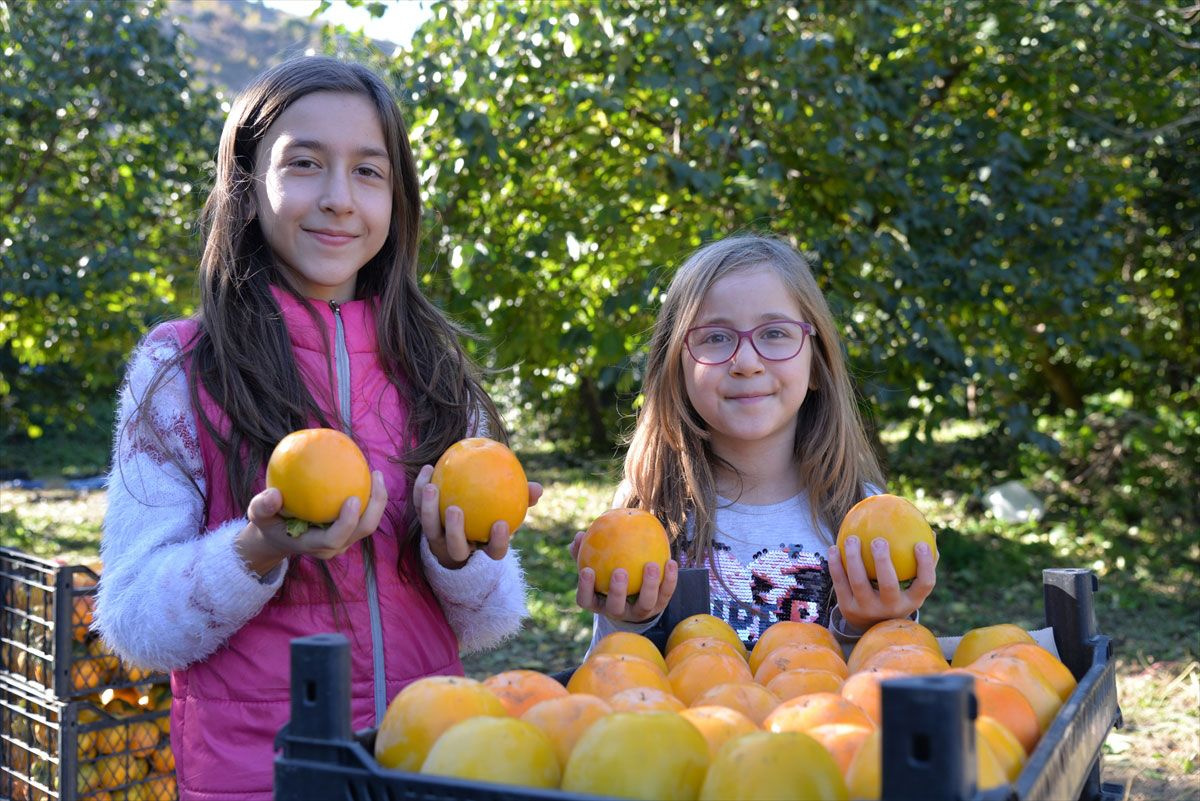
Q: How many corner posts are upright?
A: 4